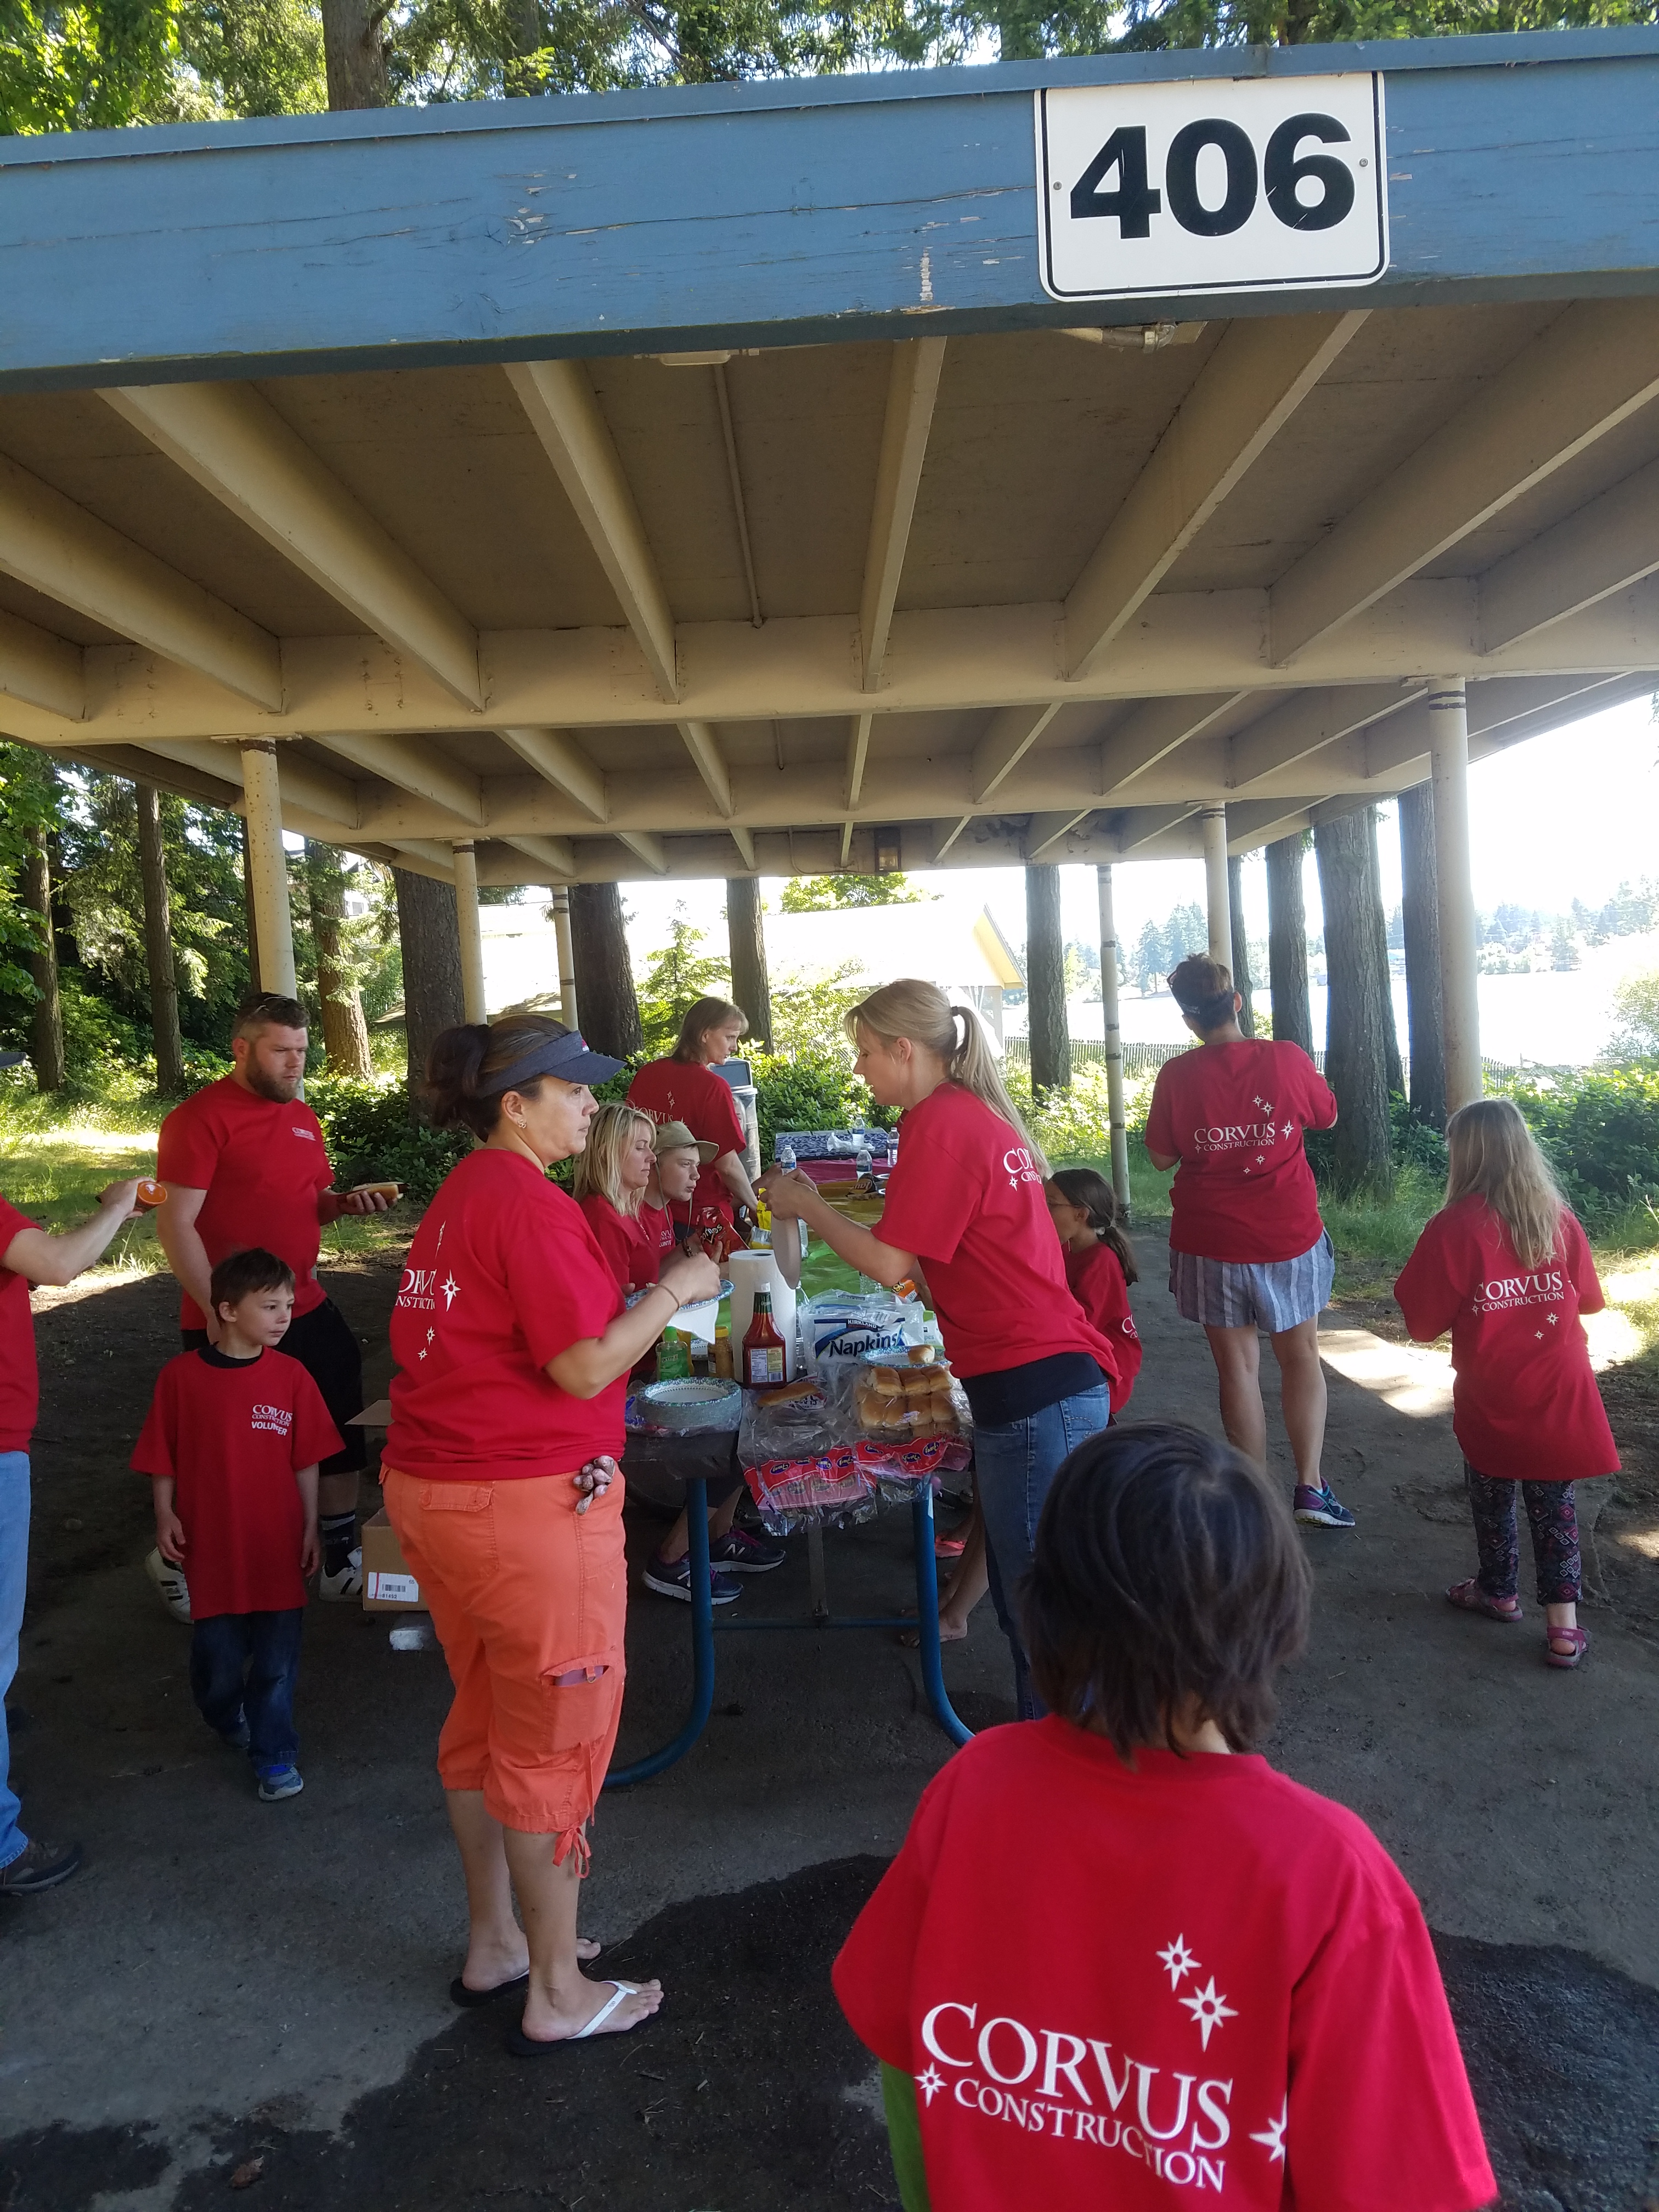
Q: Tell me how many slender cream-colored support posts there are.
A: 6